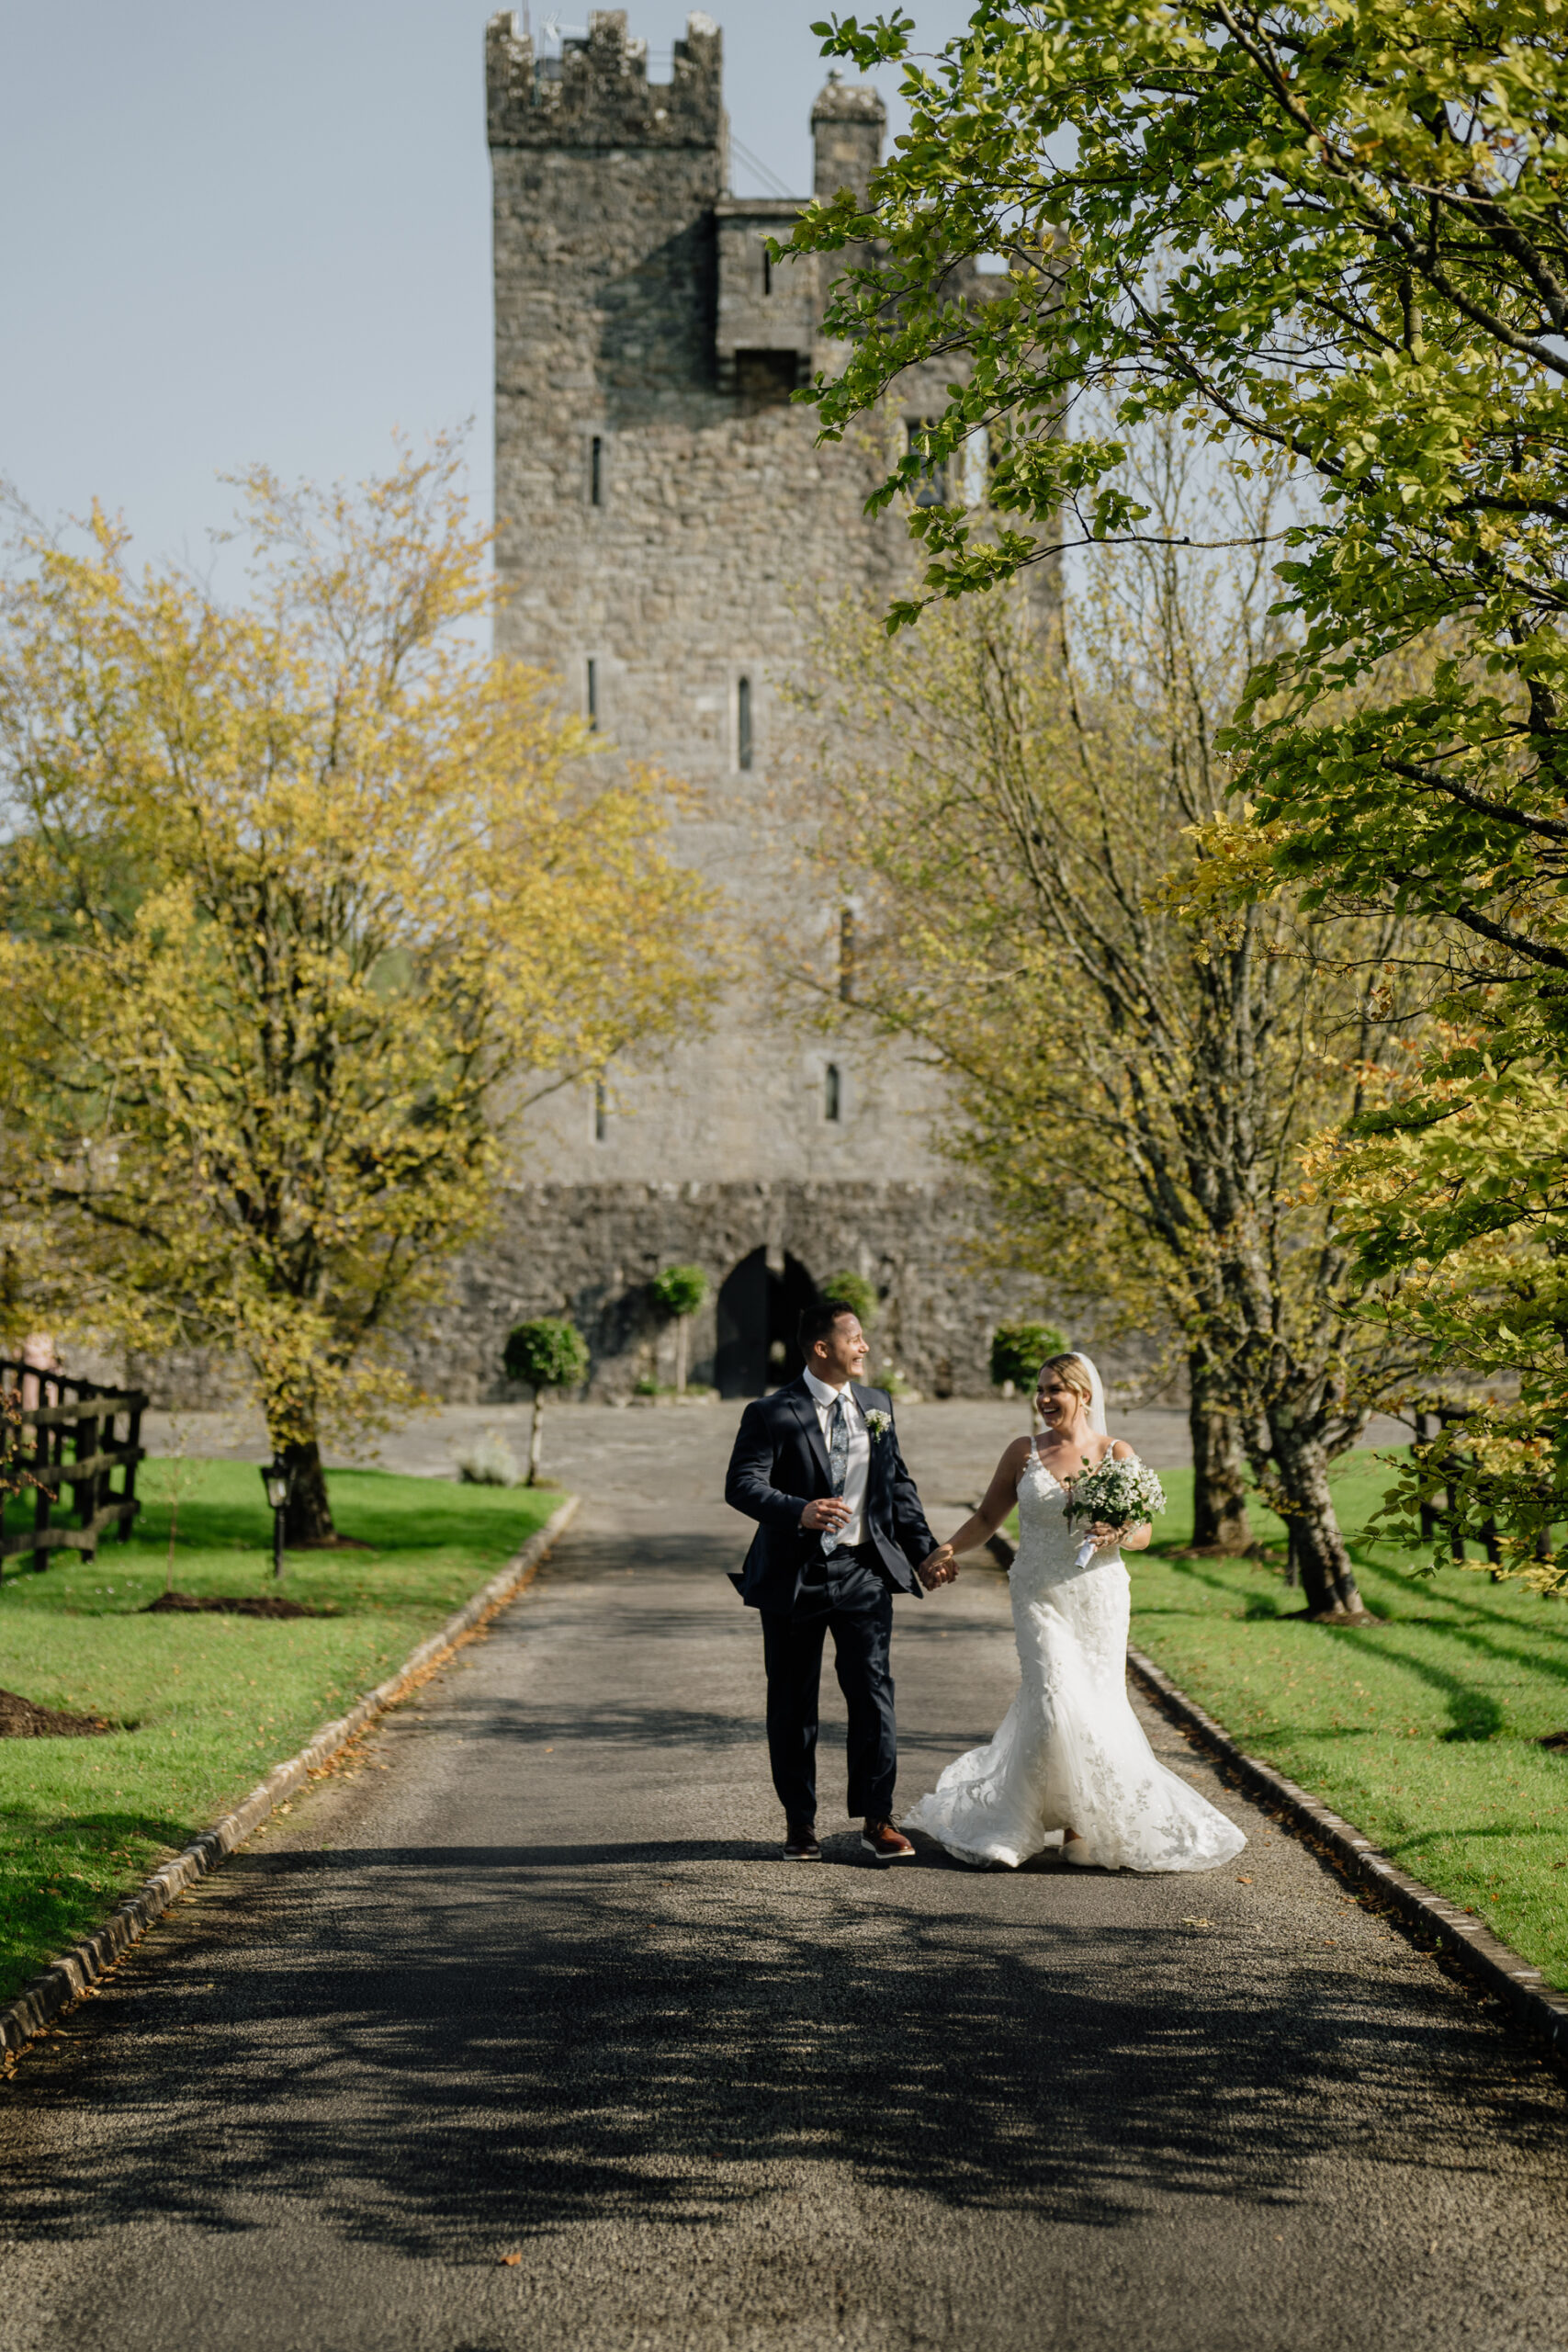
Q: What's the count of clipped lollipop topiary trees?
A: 4